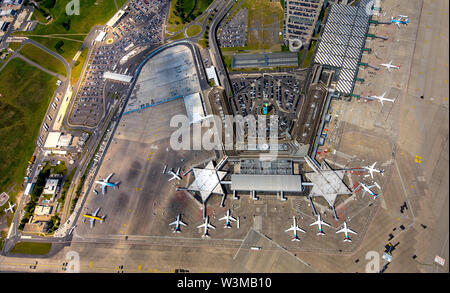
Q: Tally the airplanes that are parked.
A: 15